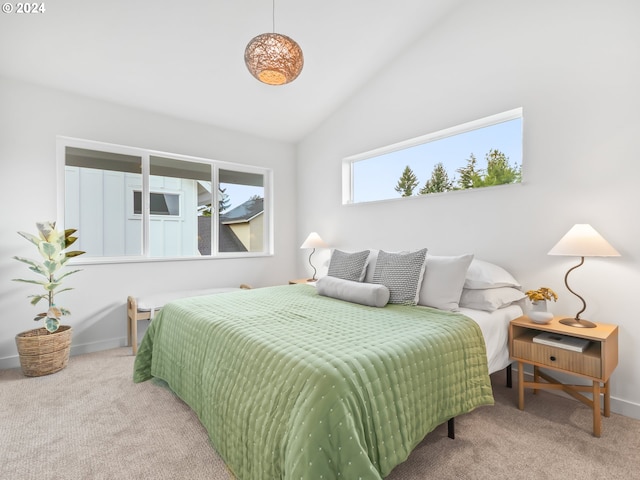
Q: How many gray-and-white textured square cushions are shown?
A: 2